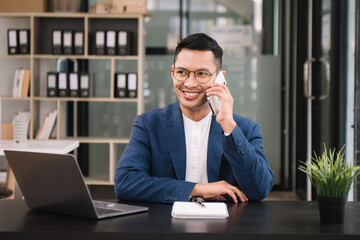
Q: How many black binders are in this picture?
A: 14